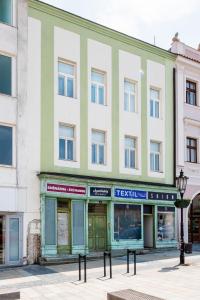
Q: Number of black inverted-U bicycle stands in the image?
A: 3